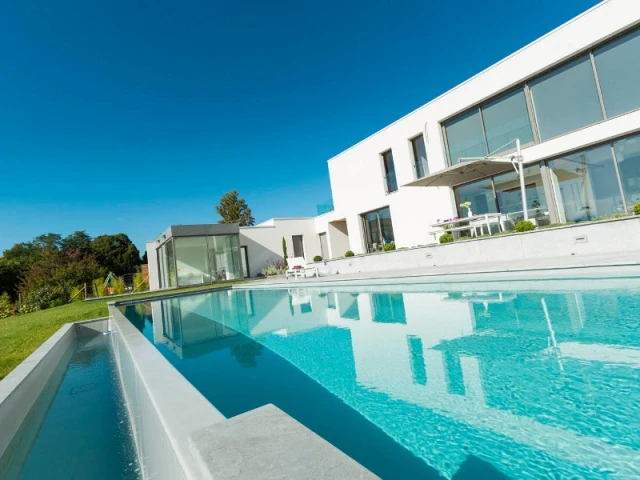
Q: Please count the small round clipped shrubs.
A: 6